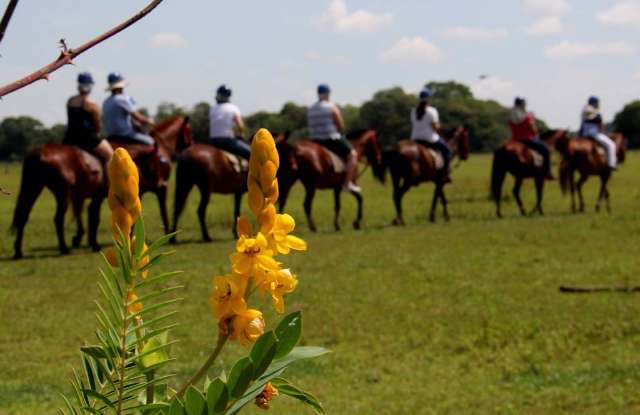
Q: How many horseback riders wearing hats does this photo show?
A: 7